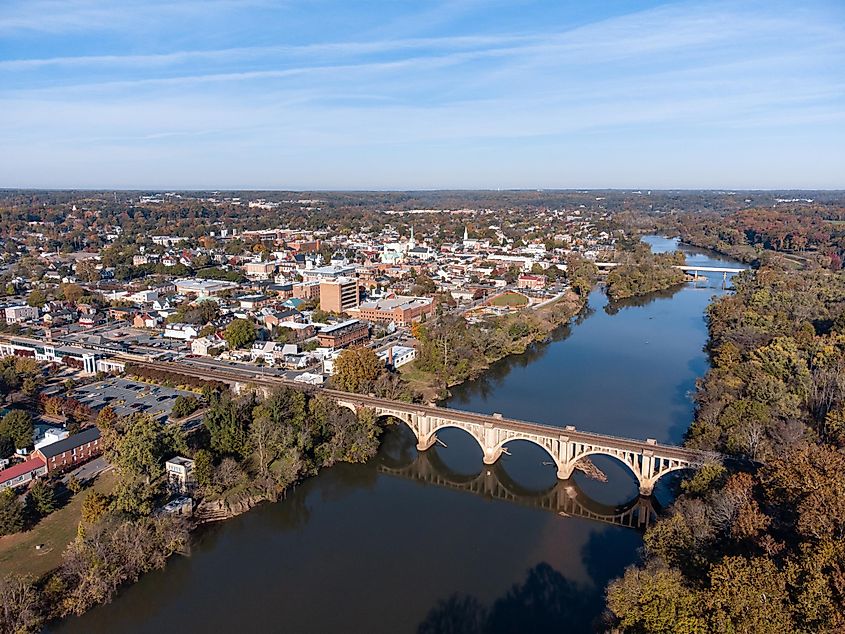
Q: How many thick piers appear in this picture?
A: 4